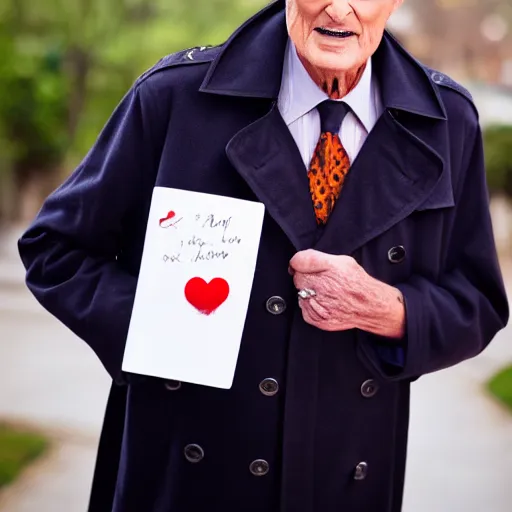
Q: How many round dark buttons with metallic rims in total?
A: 8